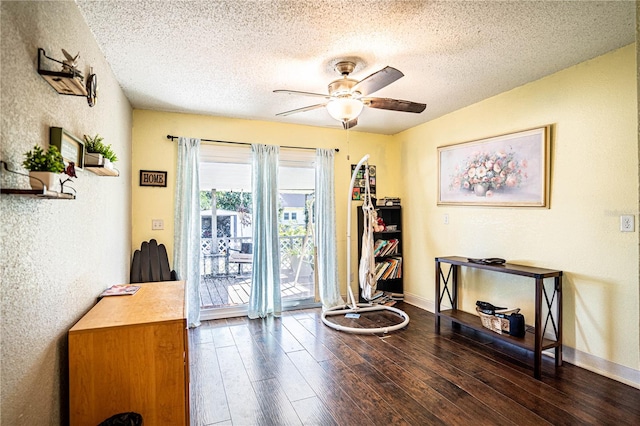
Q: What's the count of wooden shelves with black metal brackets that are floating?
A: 3